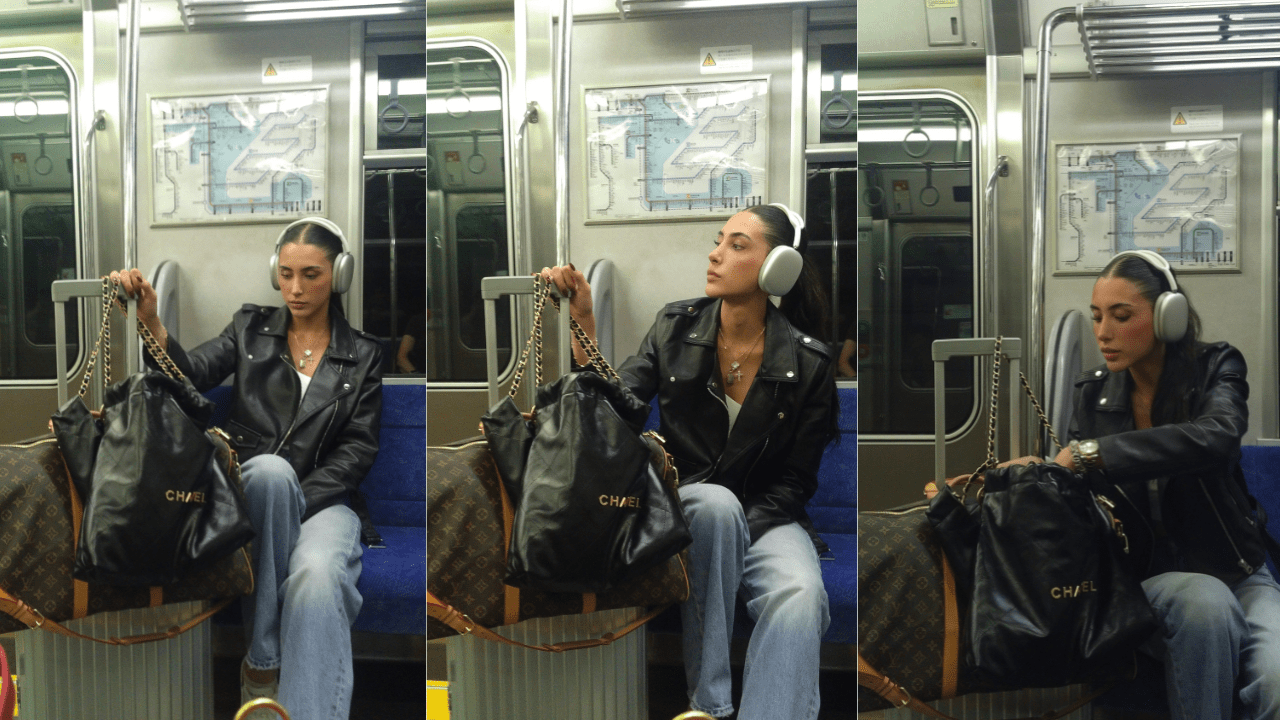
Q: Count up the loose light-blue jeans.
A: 3